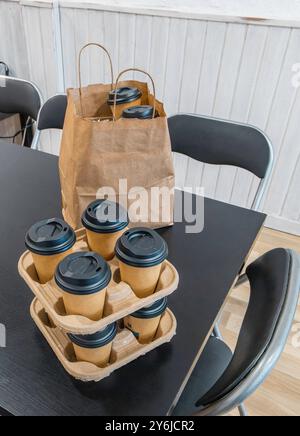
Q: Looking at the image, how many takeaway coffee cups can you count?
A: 8